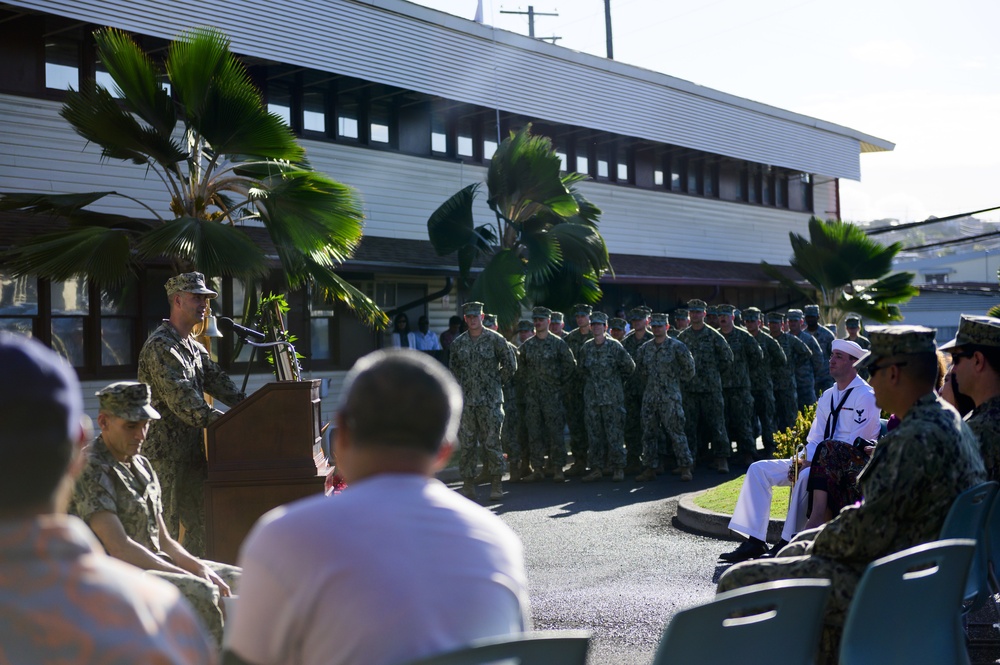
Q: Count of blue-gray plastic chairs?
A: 5